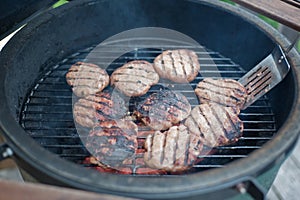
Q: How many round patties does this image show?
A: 9